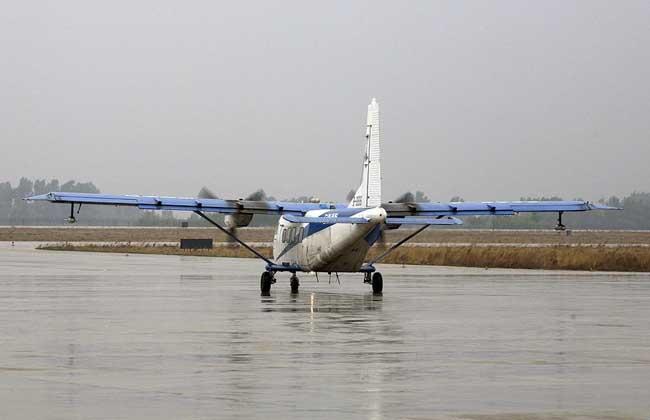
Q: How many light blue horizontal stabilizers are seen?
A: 2